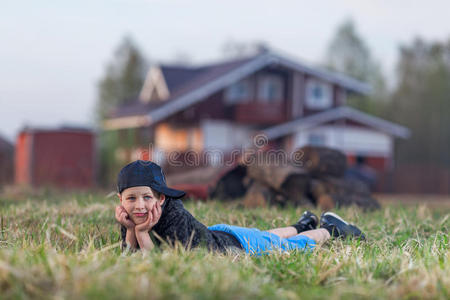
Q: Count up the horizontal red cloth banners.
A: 0